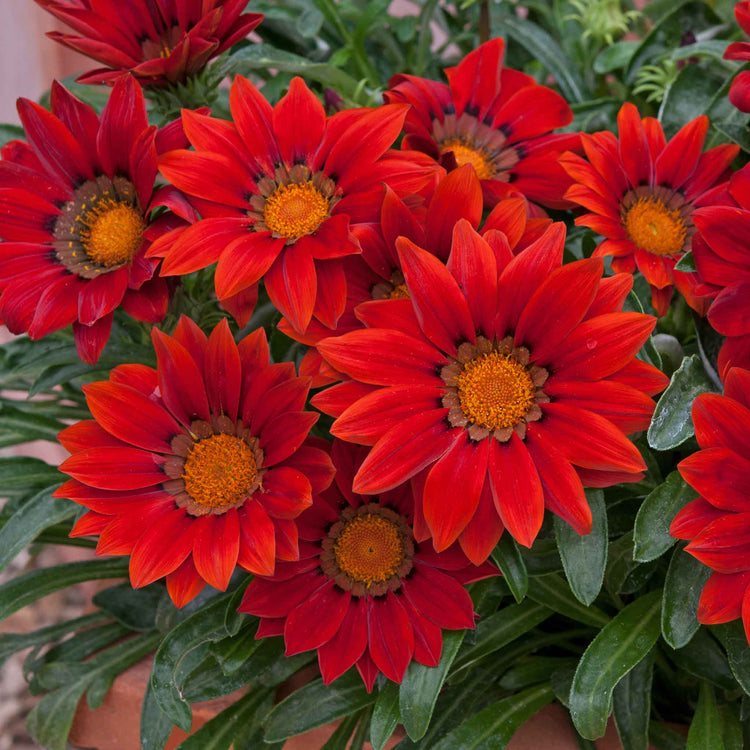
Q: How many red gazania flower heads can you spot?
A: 12